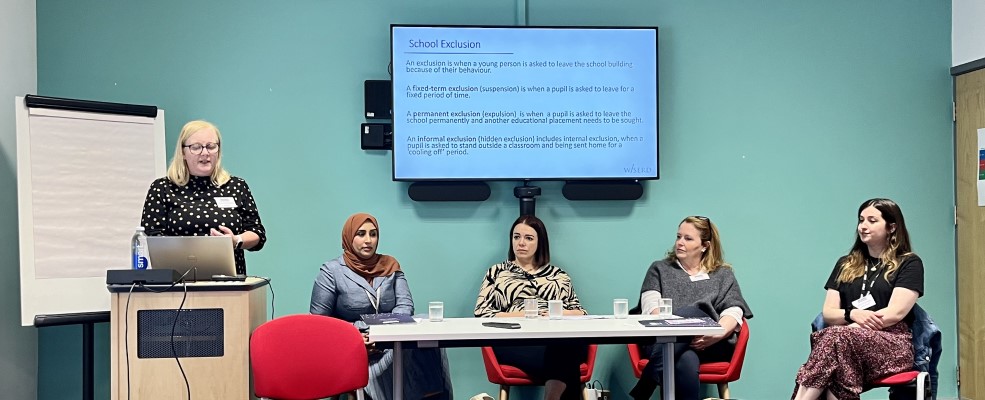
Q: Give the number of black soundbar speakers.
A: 2